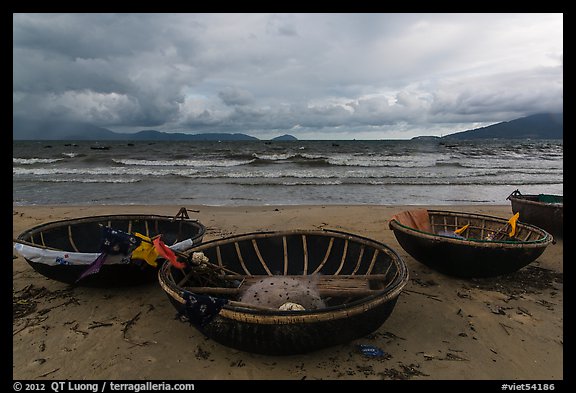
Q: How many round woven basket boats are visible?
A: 4